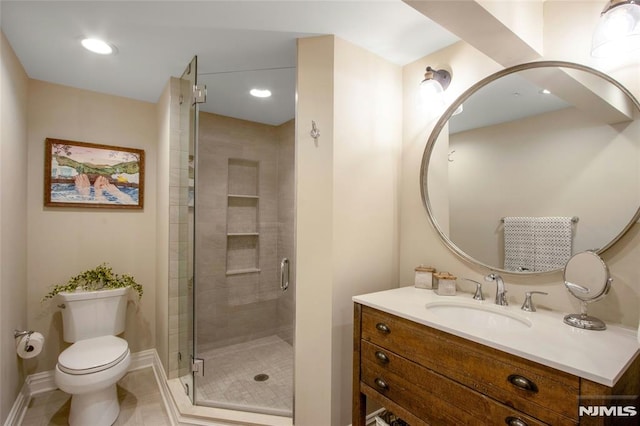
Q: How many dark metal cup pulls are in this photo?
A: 5